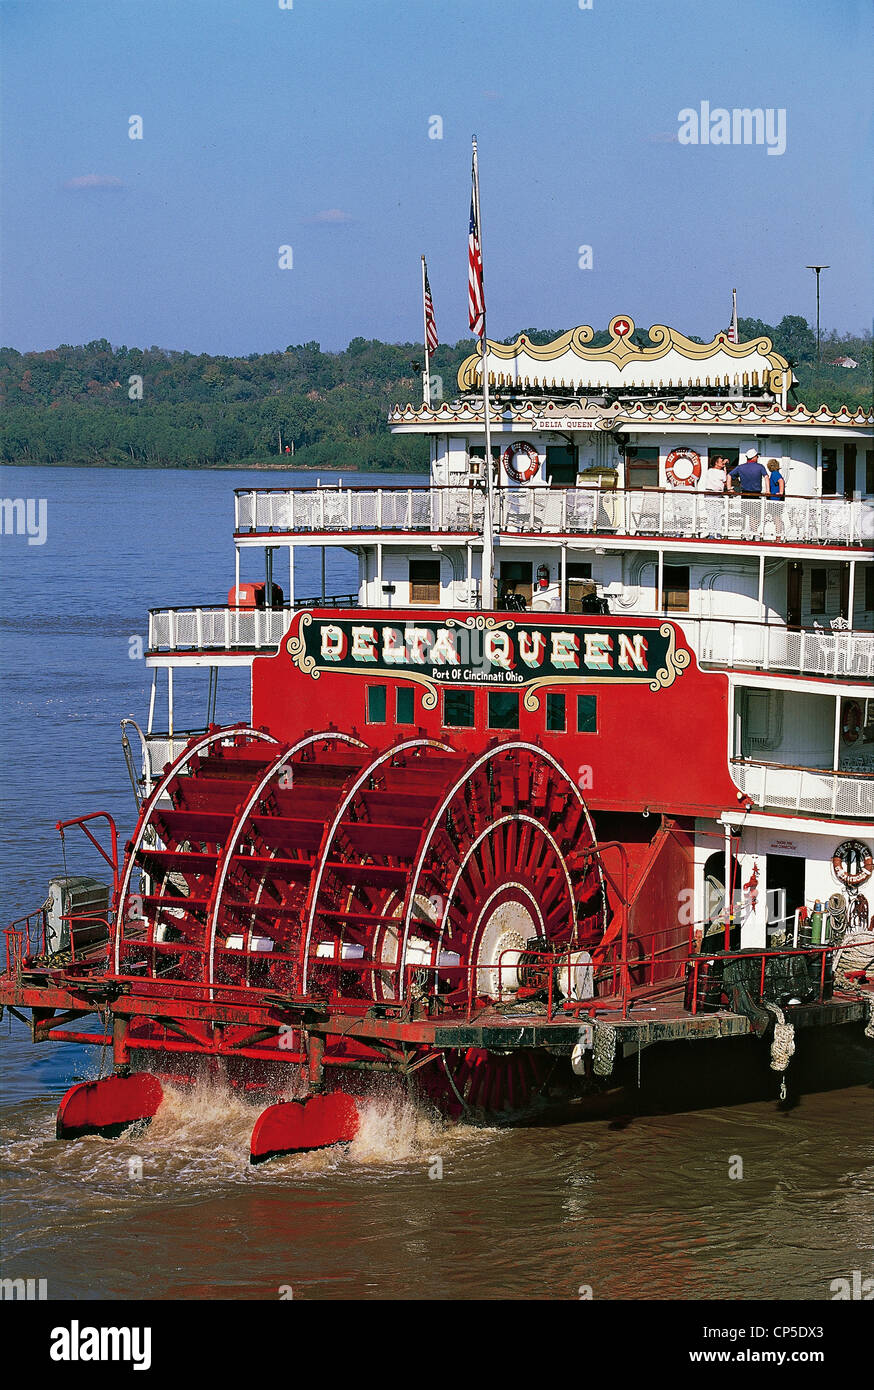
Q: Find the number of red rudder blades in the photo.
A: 2